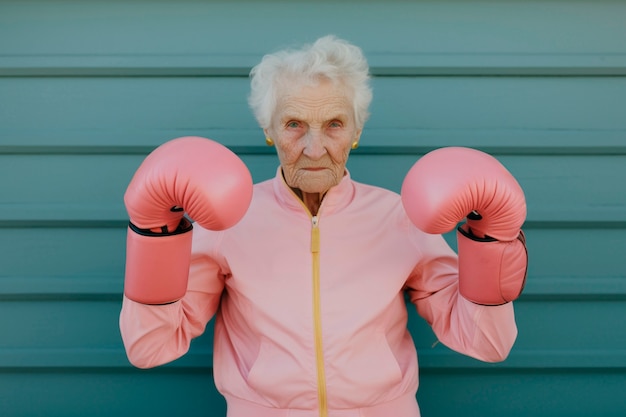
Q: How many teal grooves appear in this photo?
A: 5